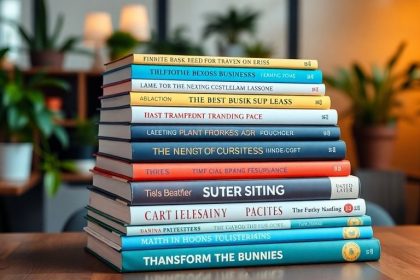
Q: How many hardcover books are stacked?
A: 13